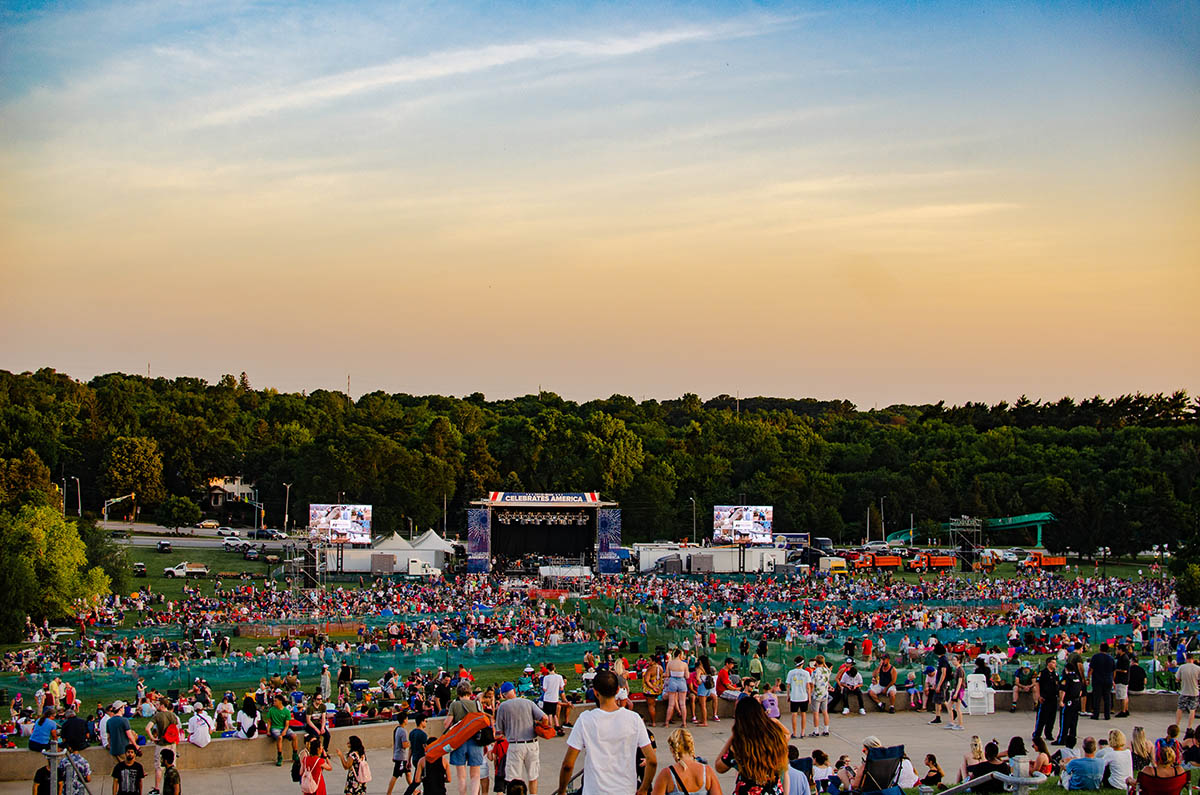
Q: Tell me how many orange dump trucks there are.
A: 3